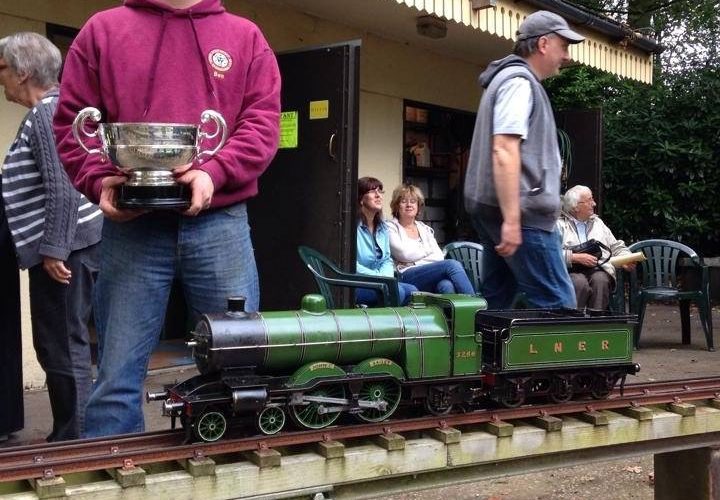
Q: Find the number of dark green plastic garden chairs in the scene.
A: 4